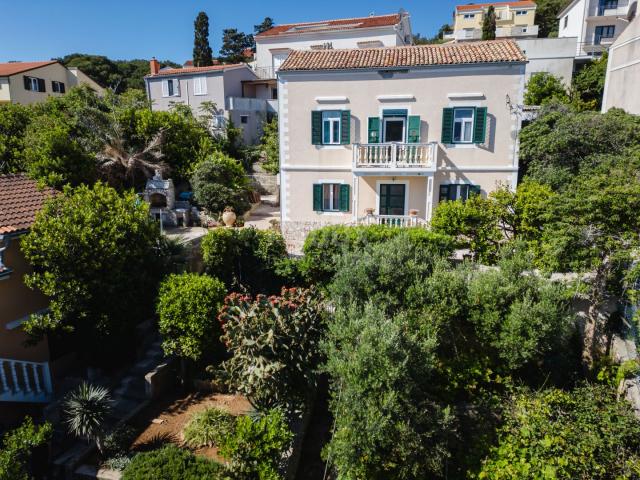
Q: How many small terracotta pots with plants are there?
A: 2